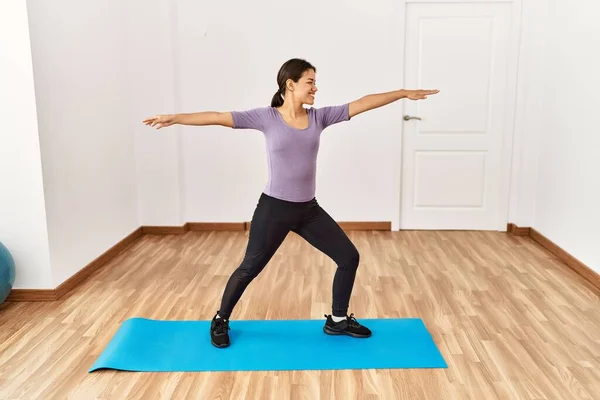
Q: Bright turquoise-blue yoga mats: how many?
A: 1